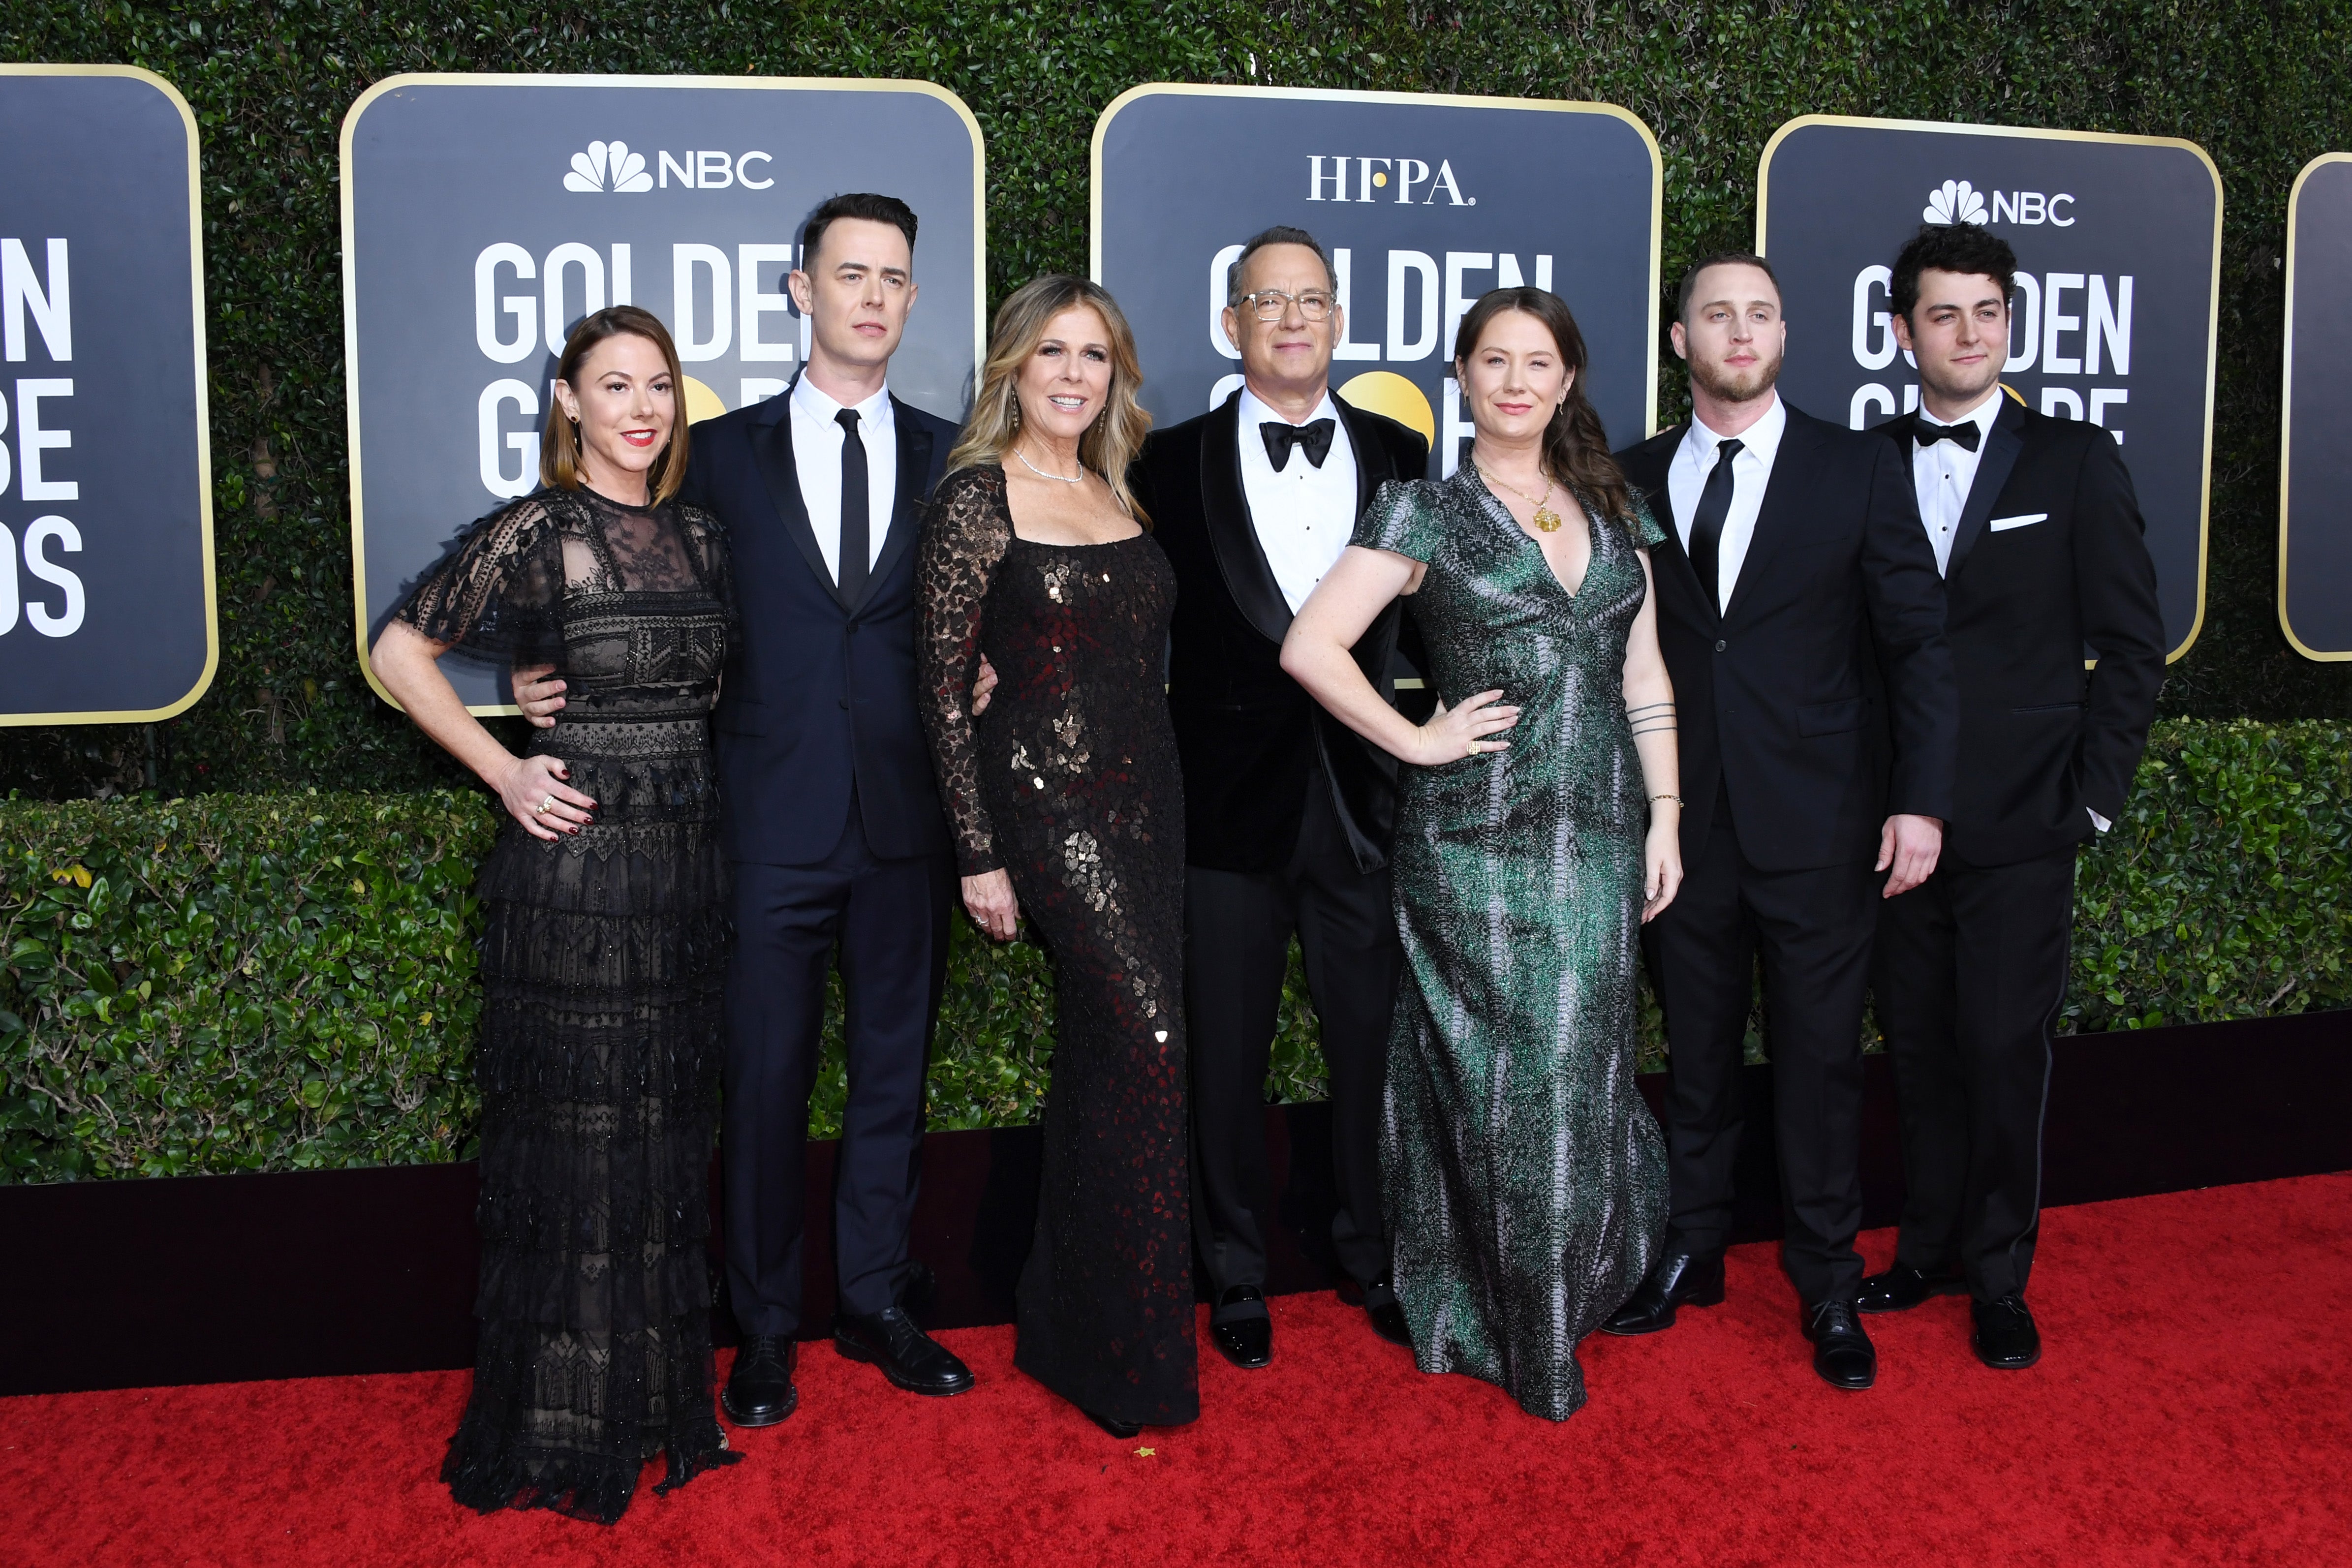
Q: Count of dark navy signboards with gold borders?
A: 5